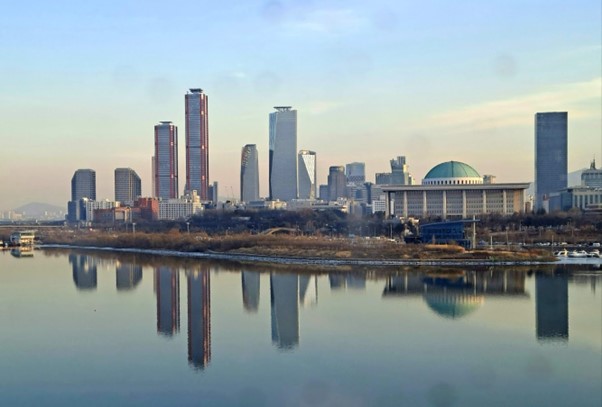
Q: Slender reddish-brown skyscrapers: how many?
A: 2